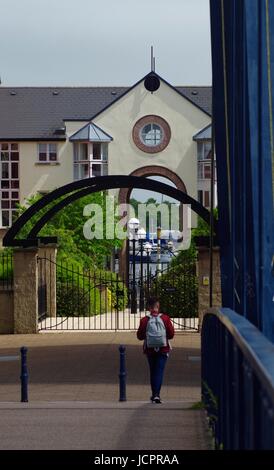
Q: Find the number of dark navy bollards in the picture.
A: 2